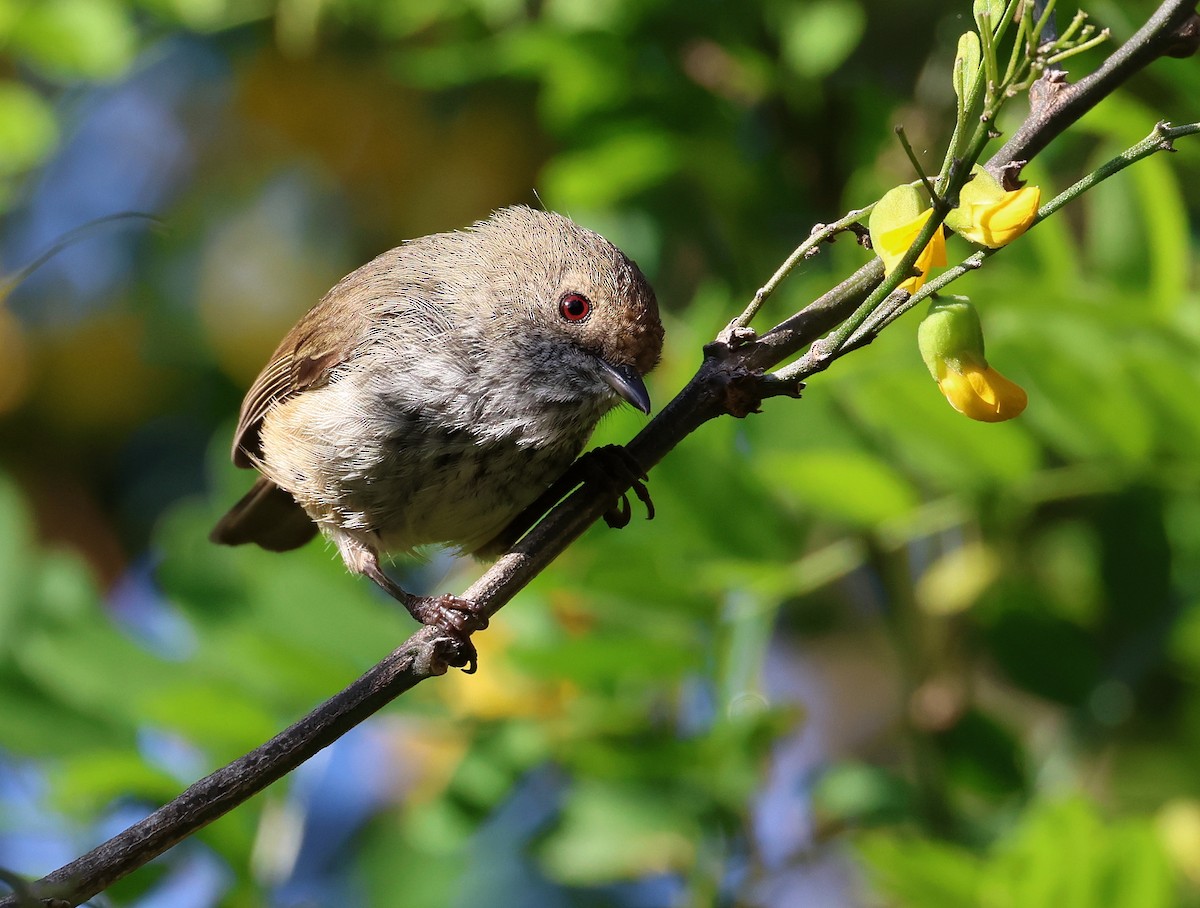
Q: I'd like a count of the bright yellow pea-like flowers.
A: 3